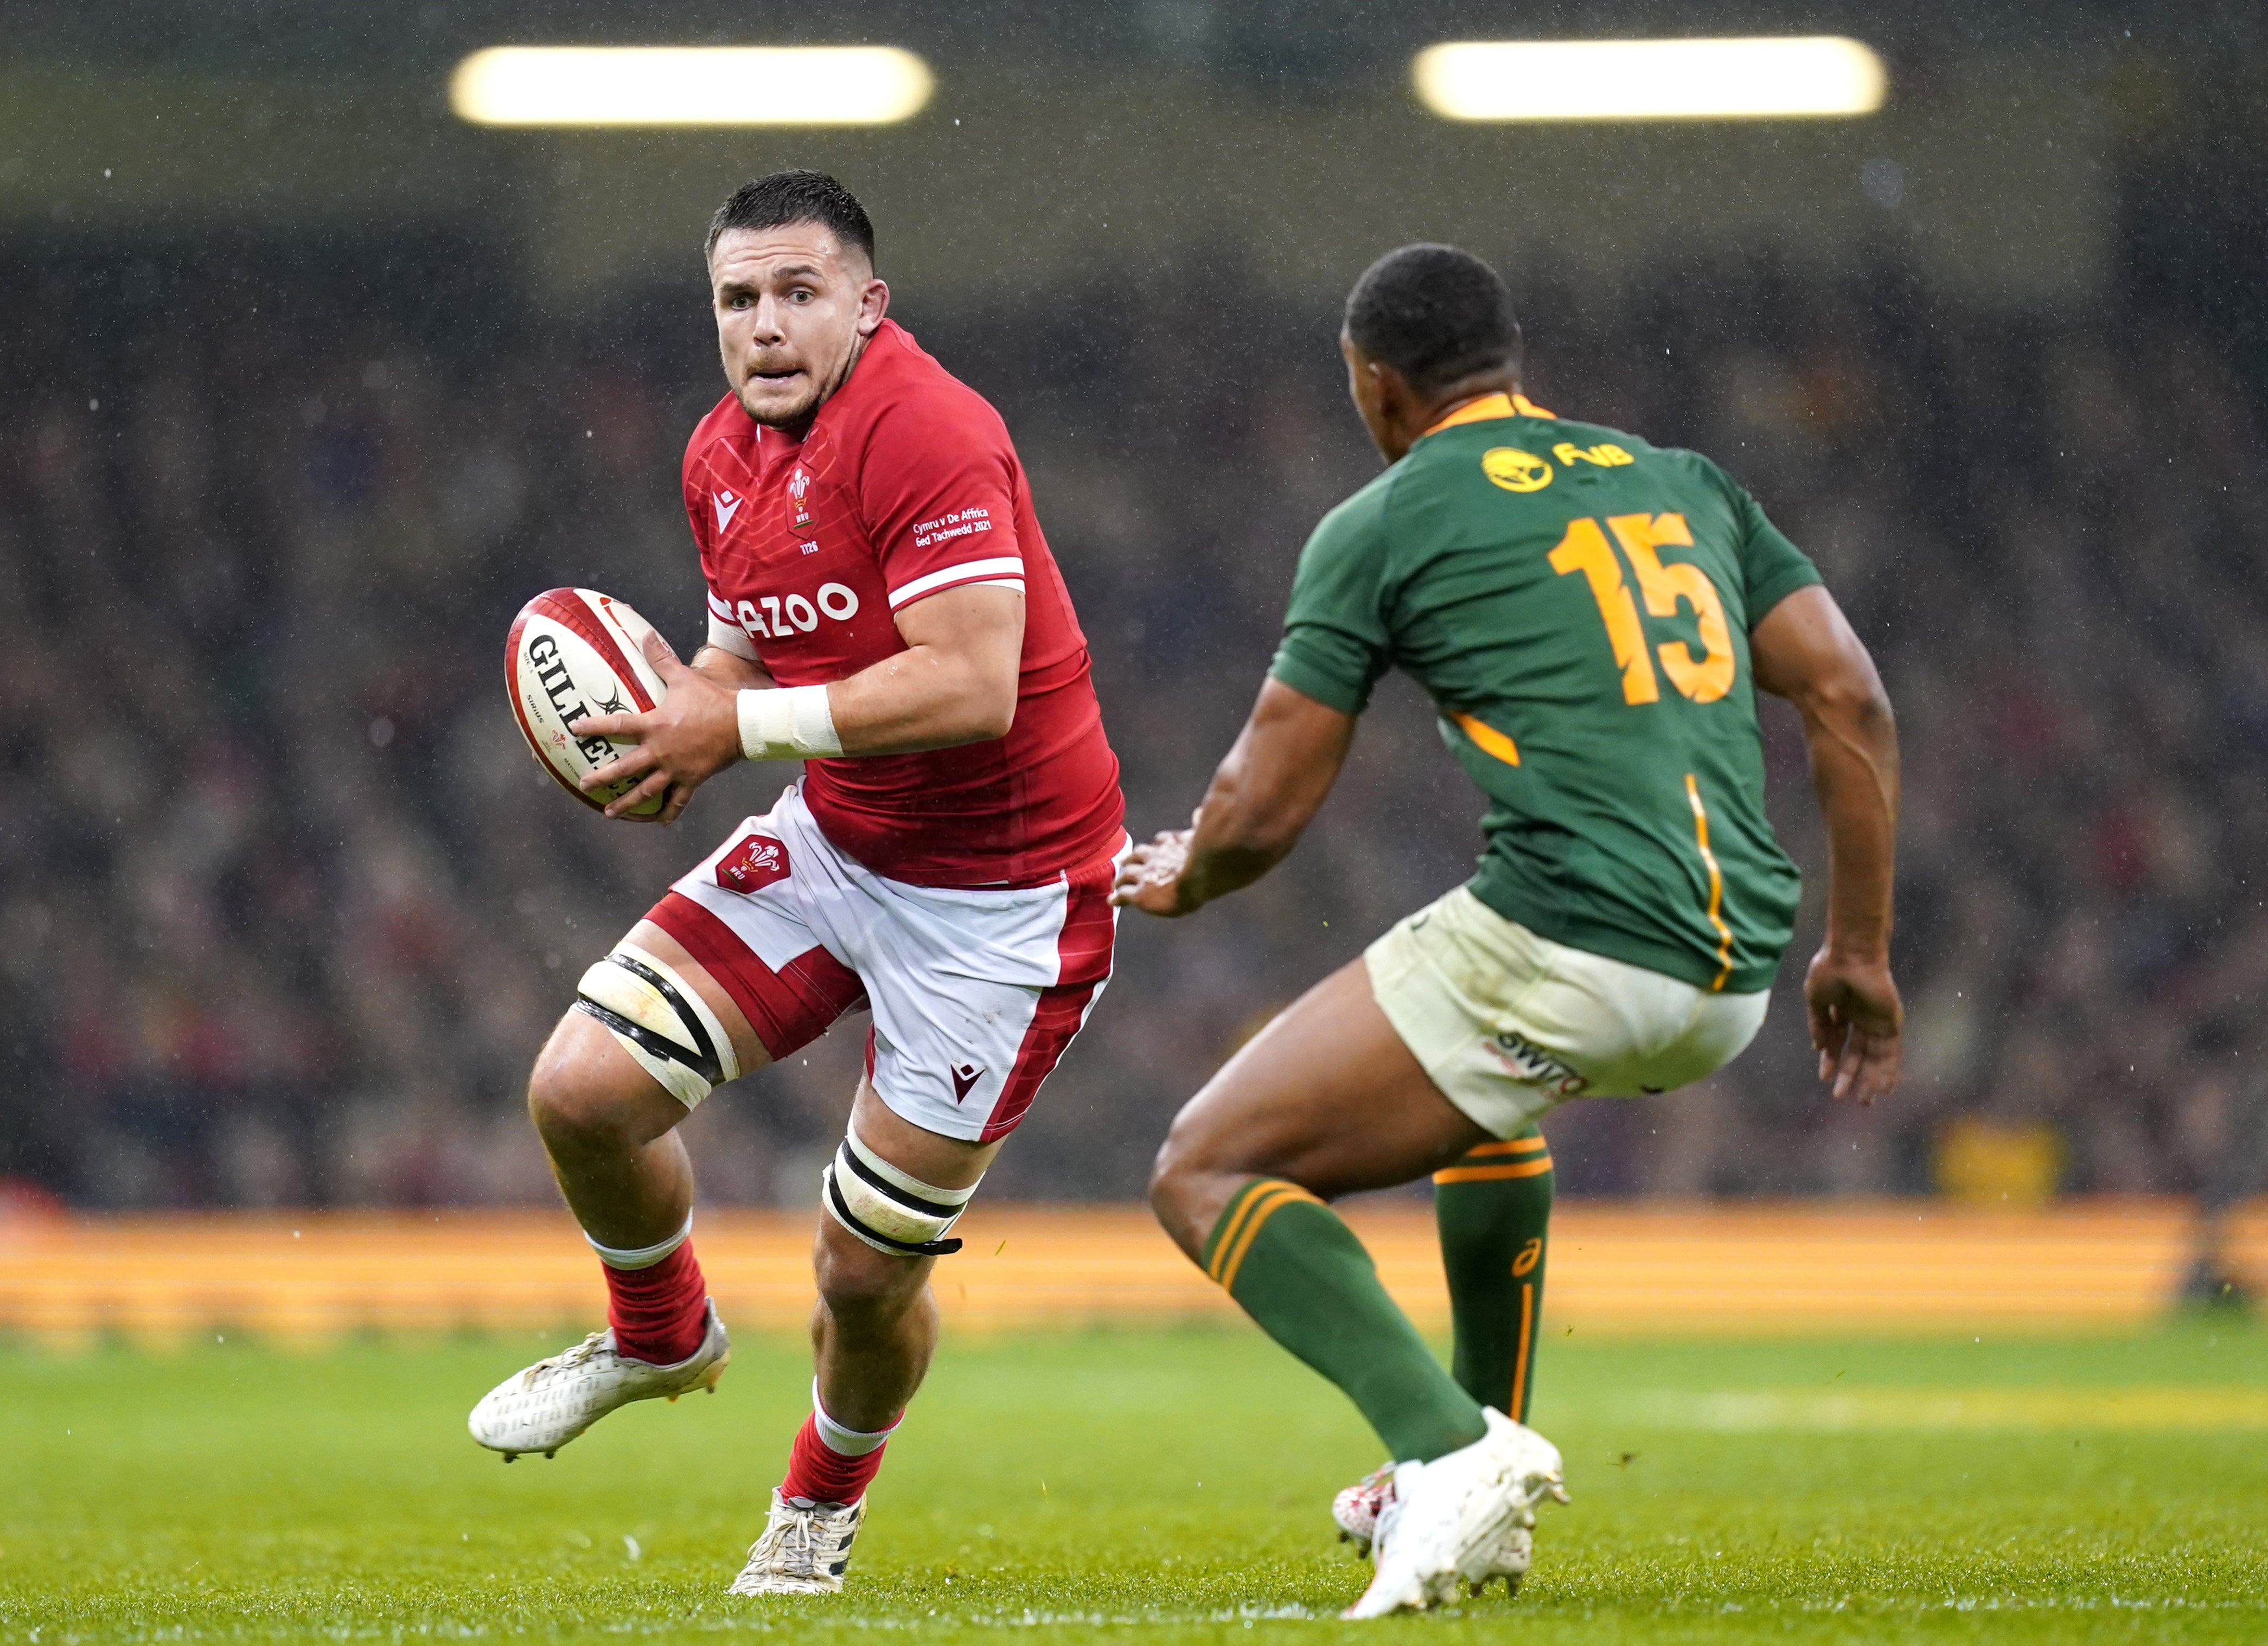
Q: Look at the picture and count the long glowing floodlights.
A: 2